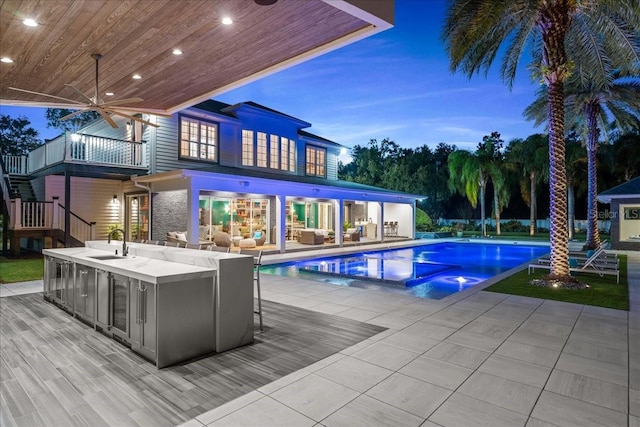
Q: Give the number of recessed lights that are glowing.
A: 6